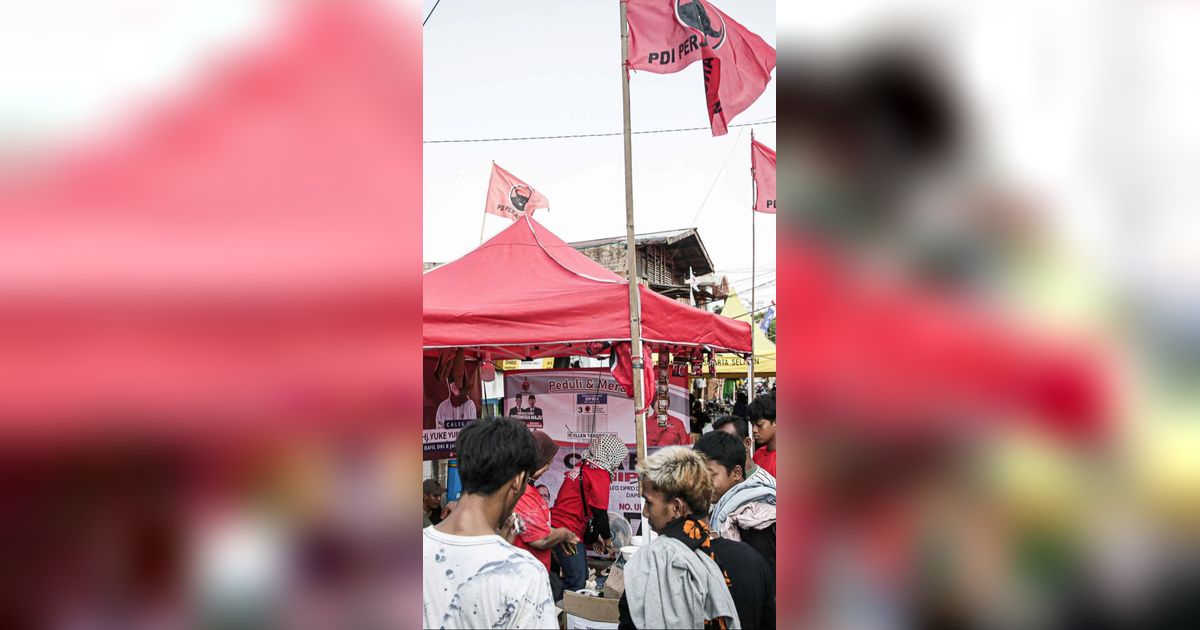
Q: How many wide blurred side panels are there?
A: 2